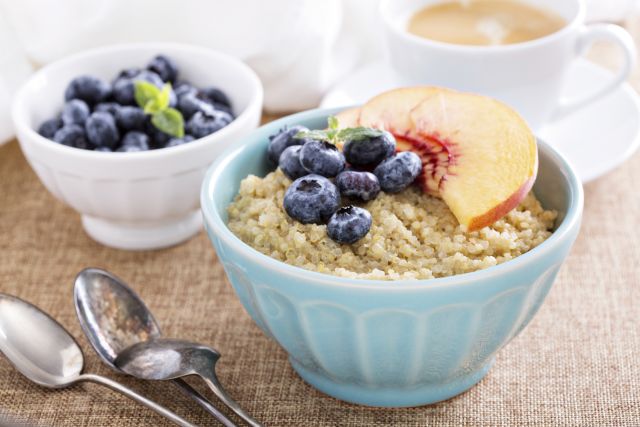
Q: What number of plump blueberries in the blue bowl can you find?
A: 8